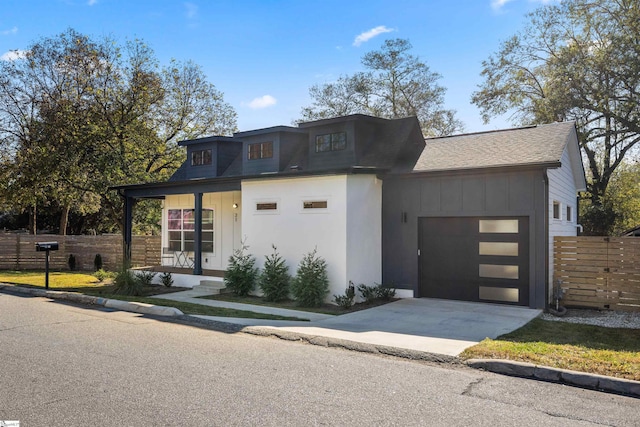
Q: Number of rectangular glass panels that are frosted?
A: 4